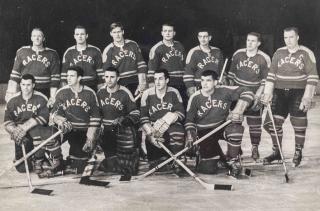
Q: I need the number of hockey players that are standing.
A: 7